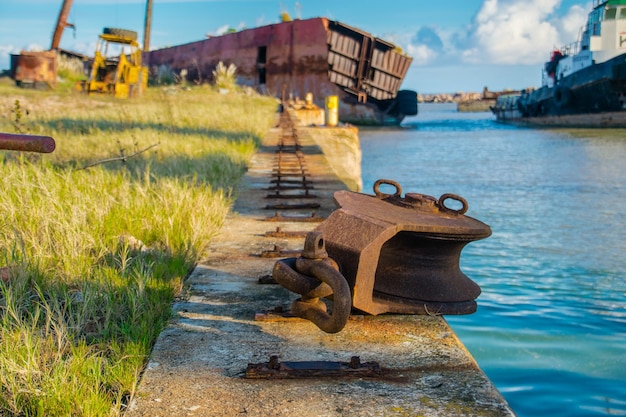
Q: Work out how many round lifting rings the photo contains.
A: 2